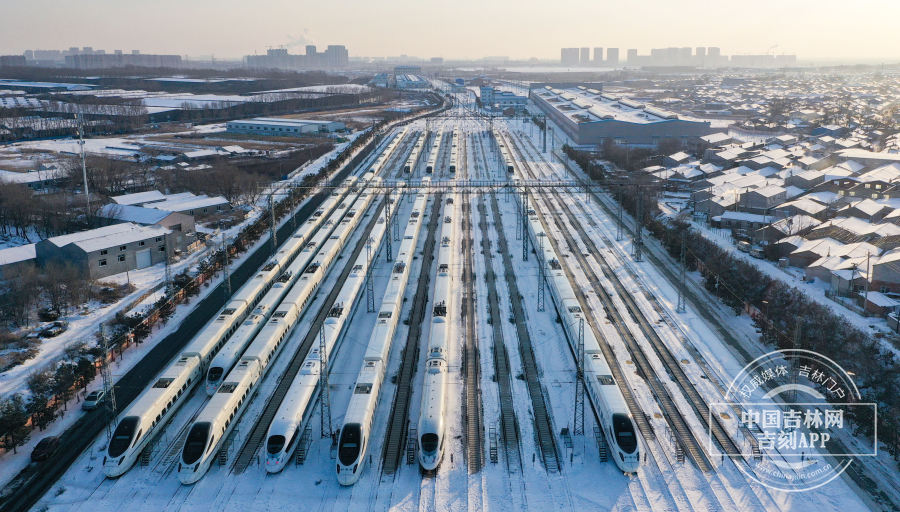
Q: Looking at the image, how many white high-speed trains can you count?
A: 12